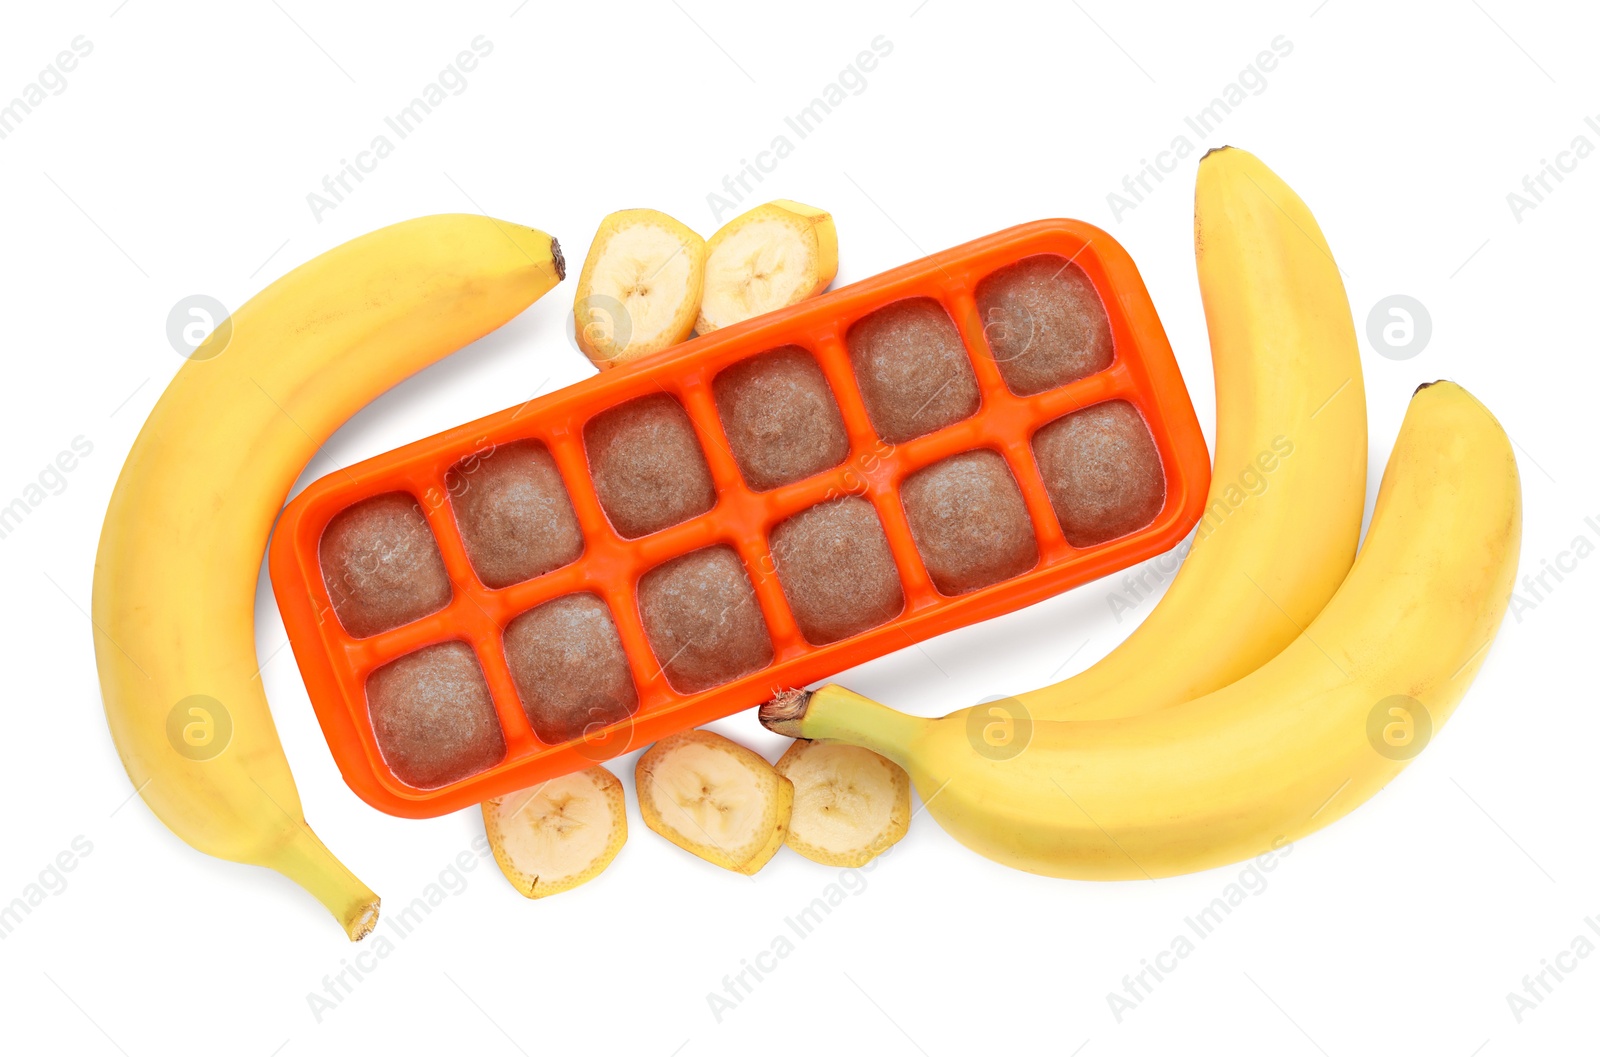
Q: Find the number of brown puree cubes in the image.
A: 12